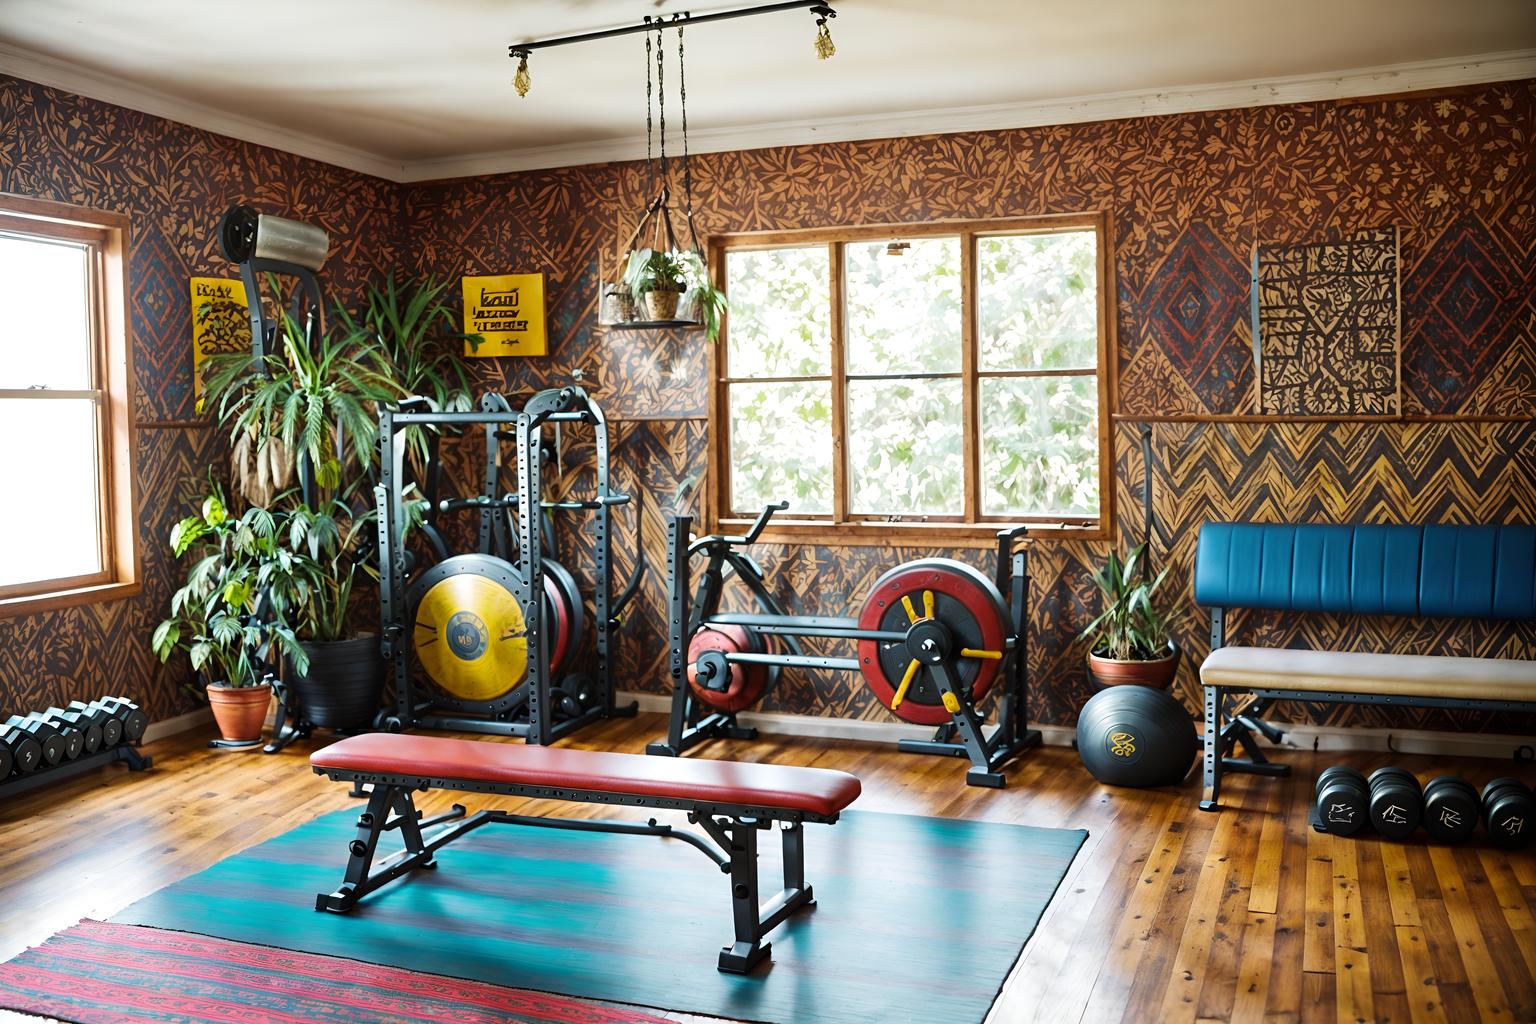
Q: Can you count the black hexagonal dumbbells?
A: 7